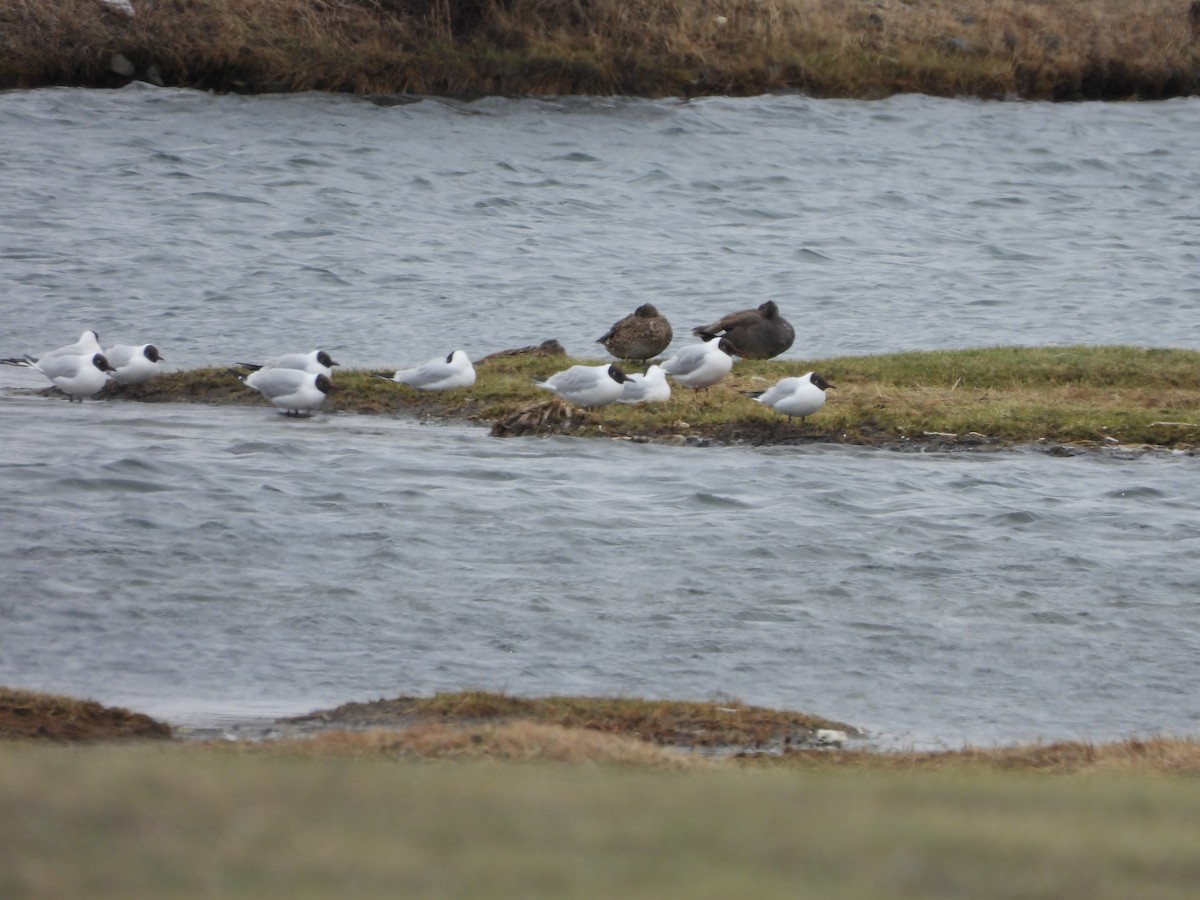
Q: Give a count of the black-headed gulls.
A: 10